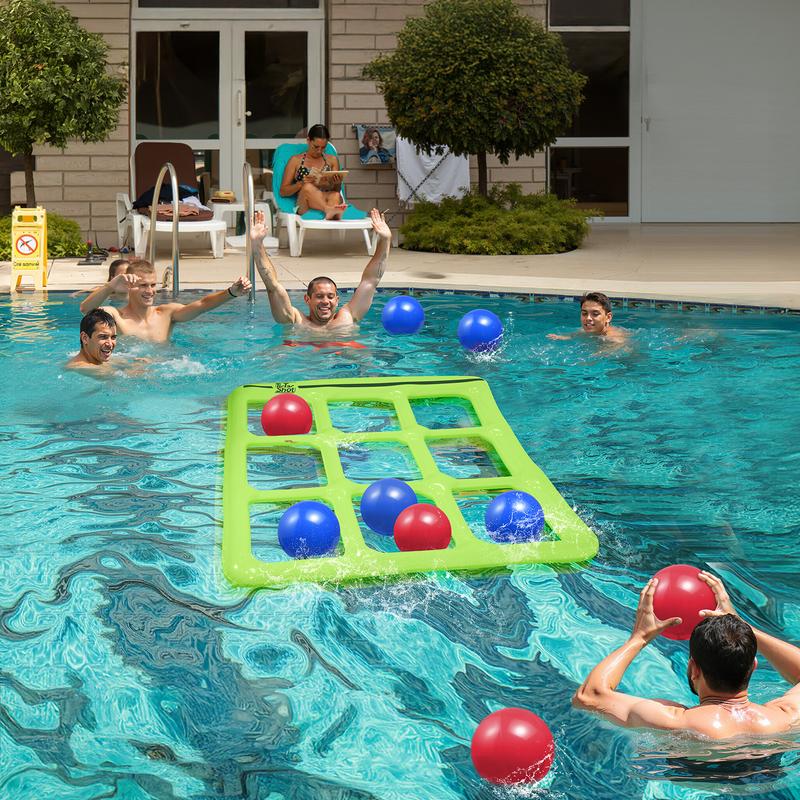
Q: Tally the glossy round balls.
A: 9